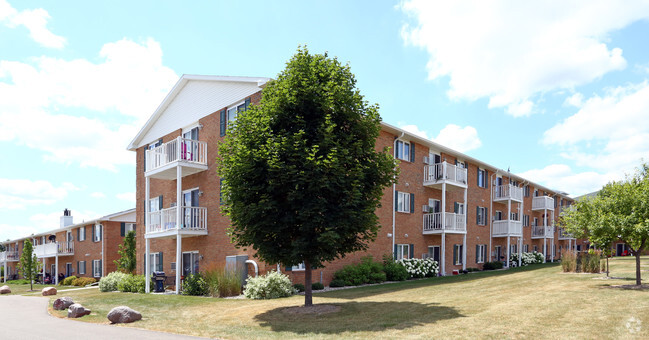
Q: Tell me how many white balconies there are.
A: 12